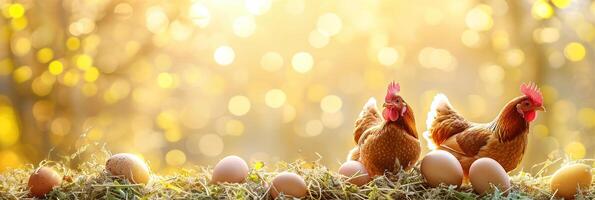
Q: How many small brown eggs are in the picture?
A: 8